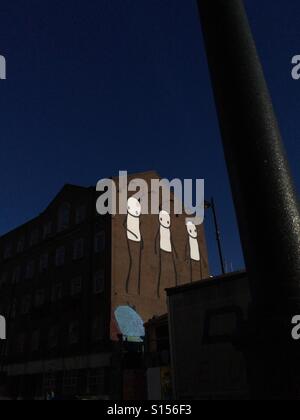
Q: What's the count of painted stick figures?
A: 3